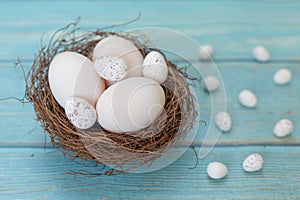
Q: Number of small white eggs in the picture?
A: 12